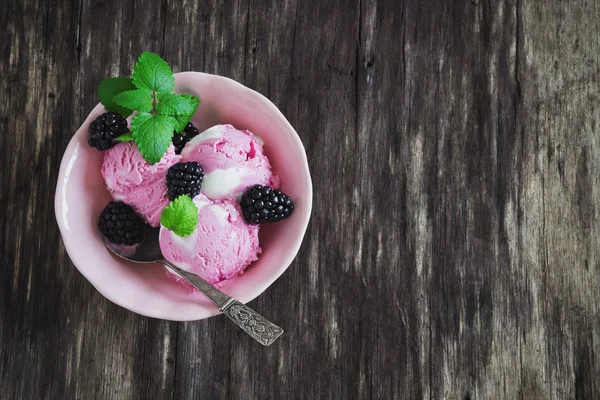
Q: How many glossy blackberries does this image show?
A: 5